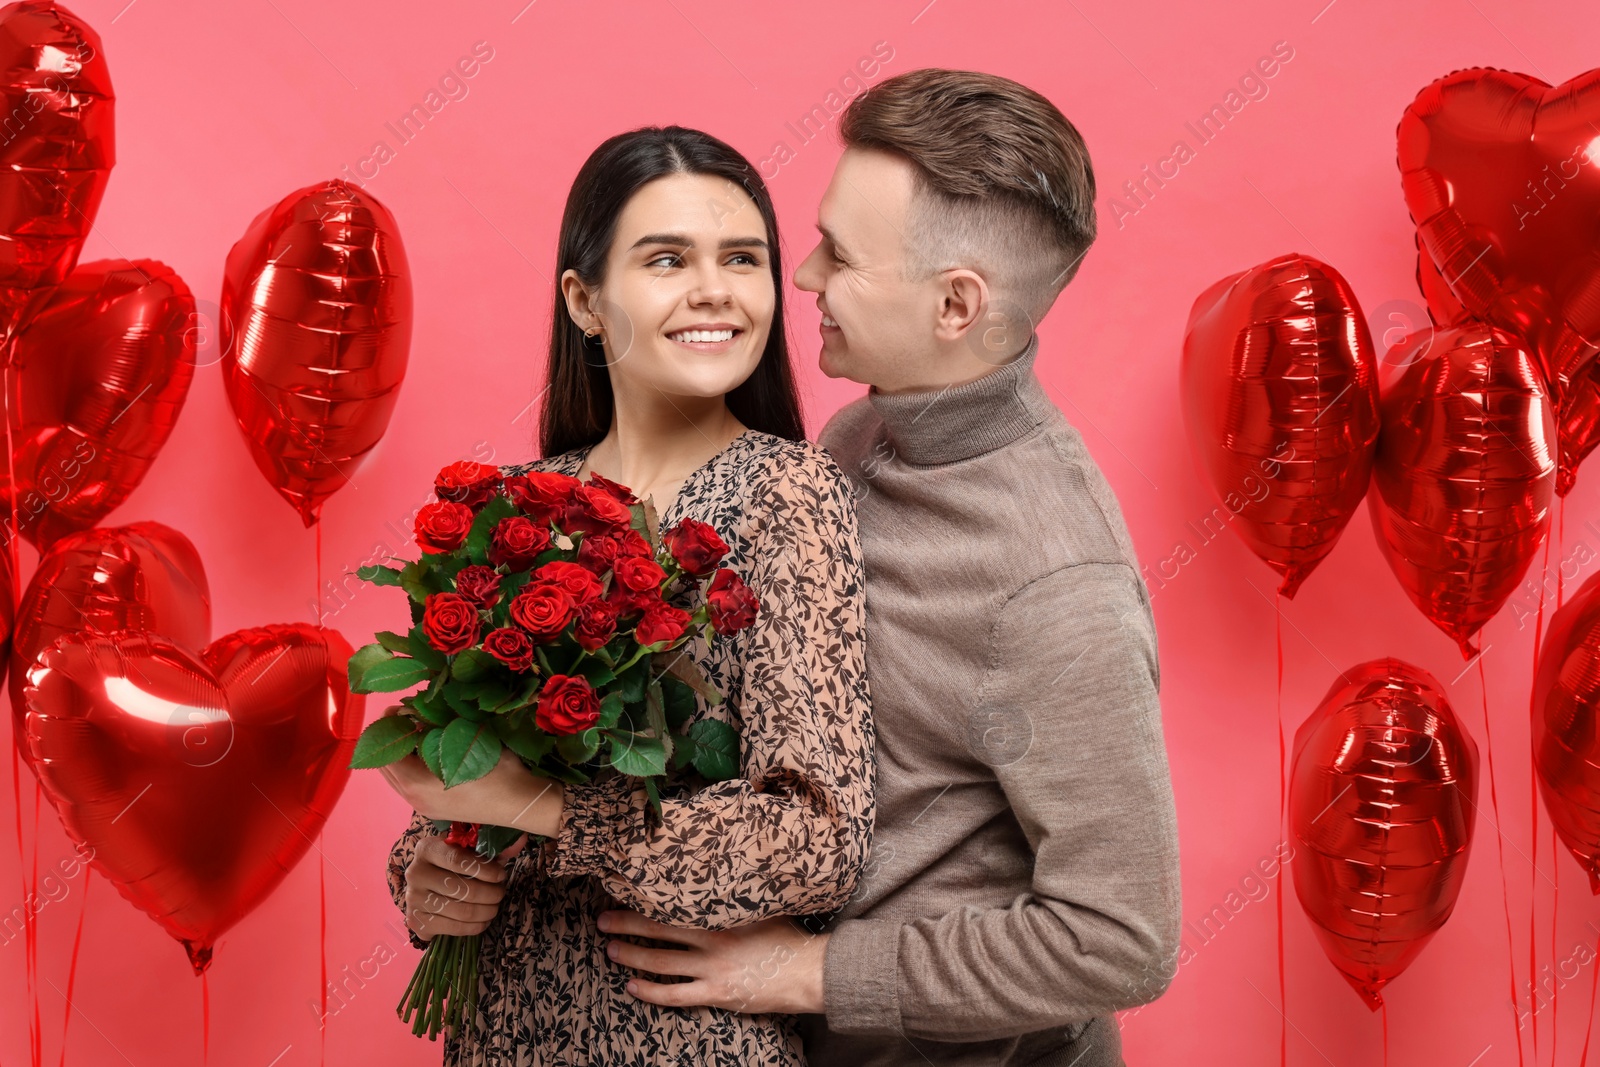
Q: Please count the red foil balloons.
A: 12